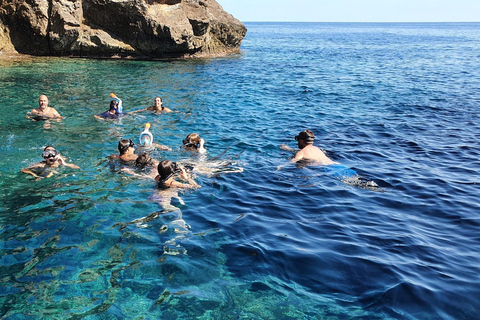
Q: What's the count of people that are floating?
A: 10